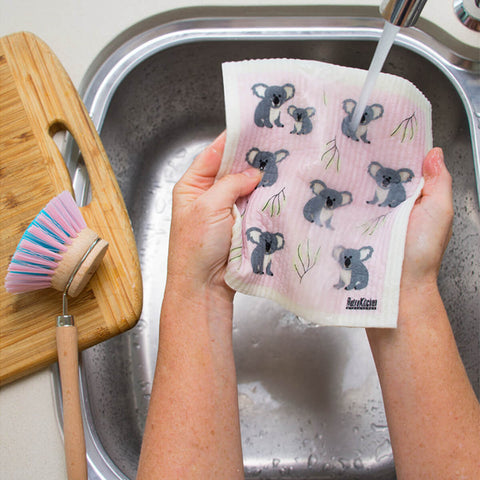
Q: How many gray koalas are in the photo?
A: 8